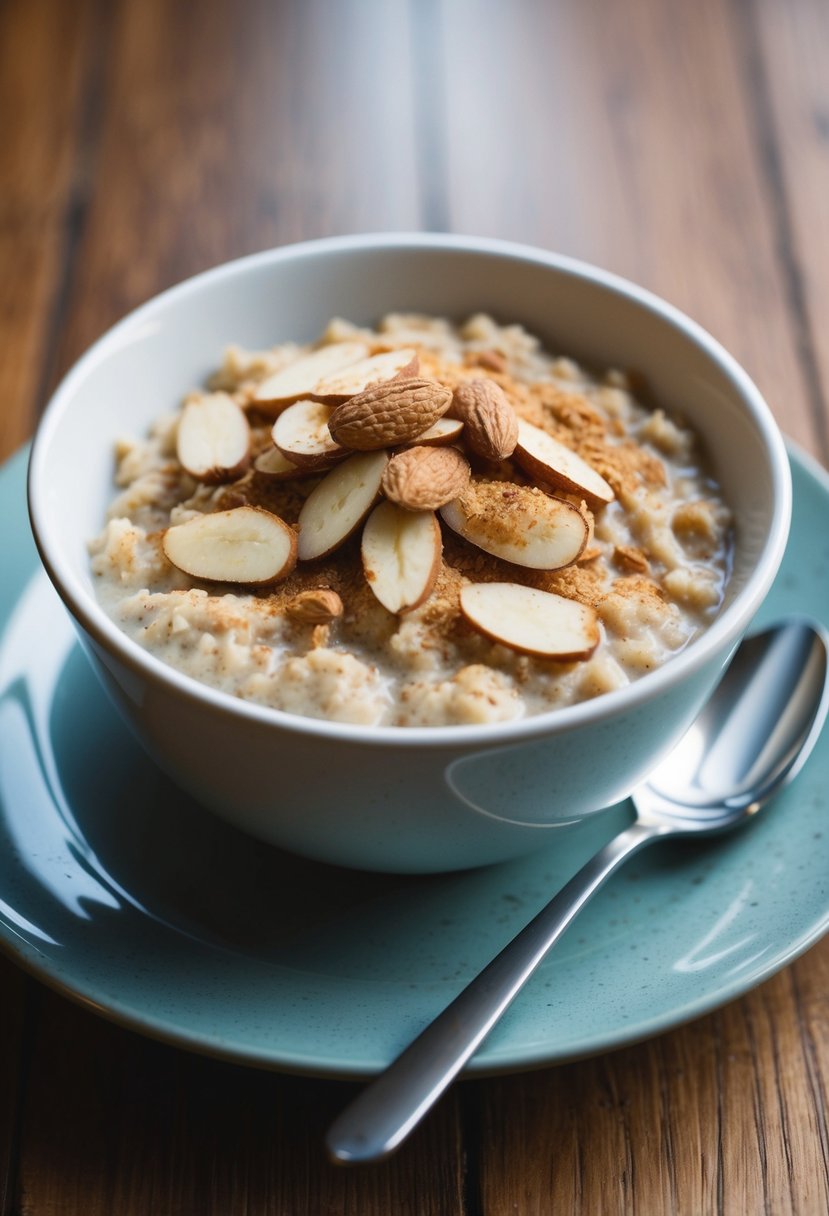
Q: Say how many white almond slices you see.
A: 12